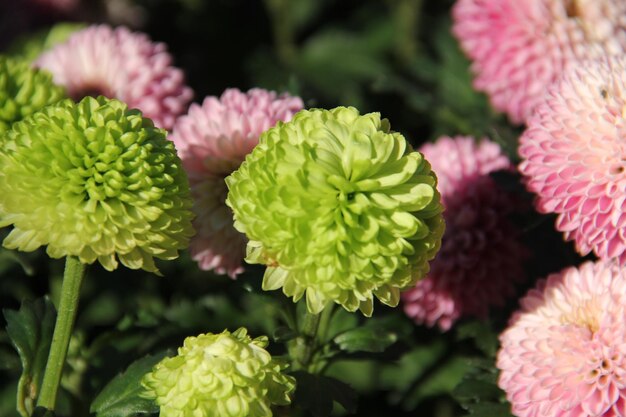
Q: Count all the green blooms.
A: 4